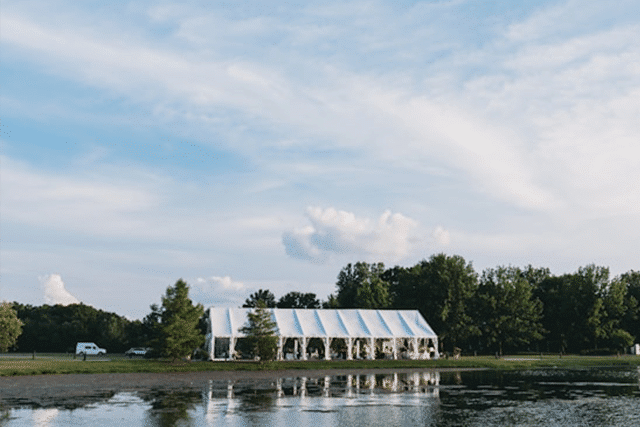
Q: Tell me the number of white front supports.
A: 10